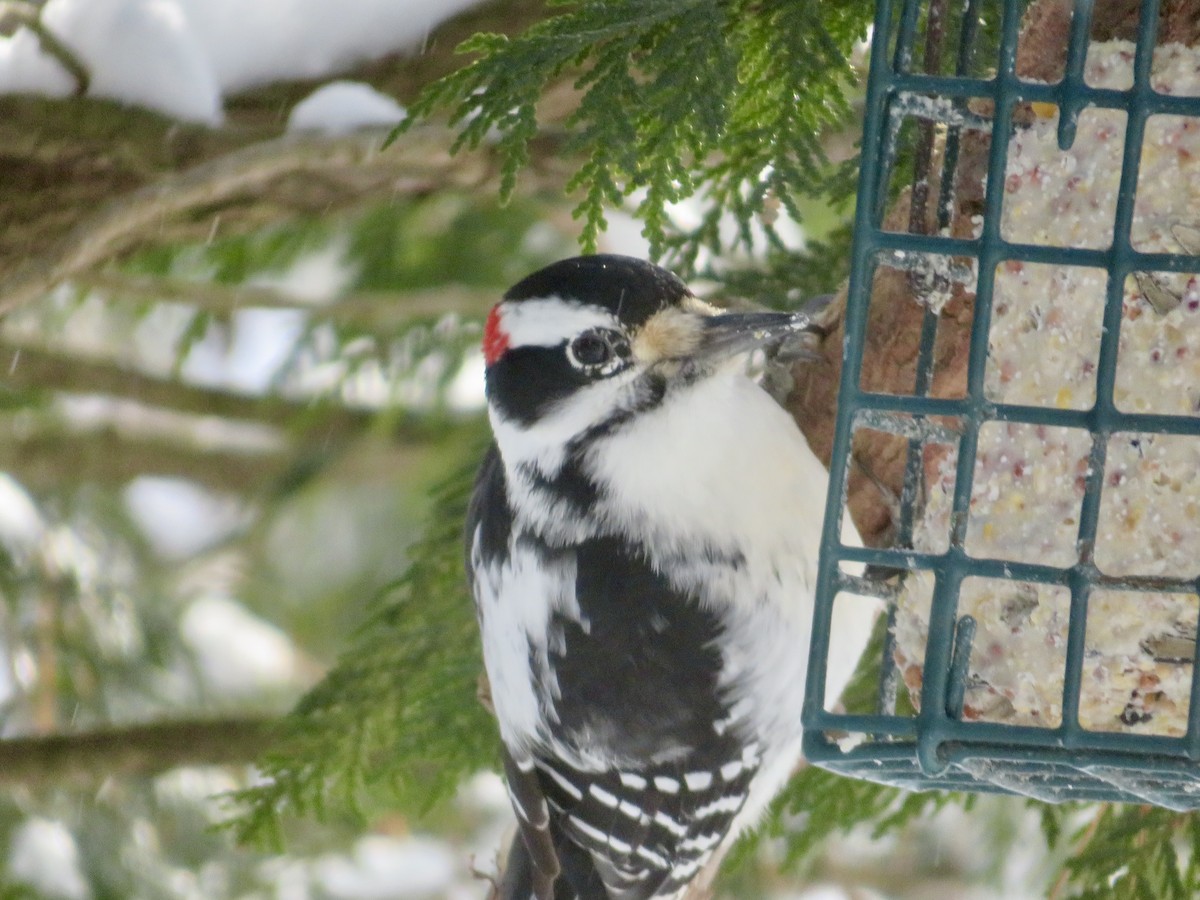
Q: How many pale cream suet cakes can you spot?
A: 1